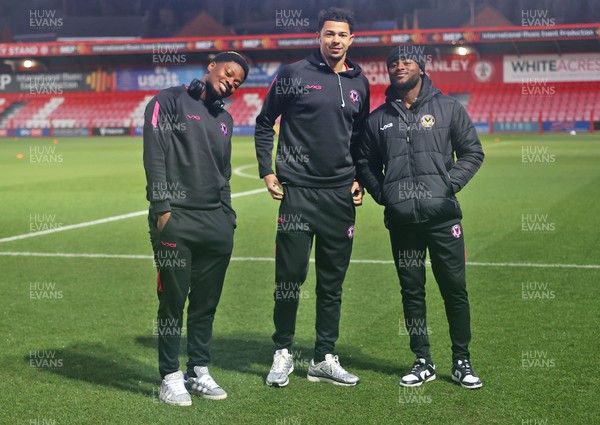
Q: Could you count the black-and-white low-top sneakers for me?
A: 2